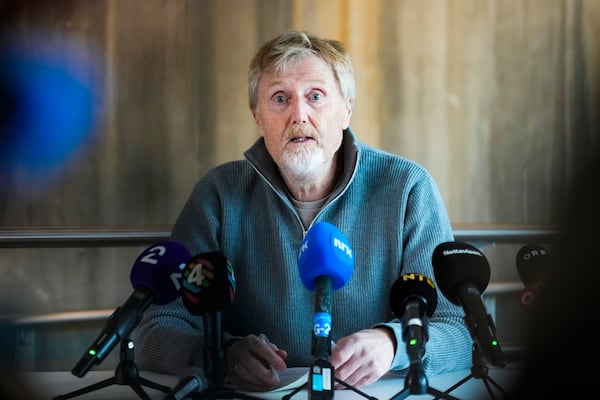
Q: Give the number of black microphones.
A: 4